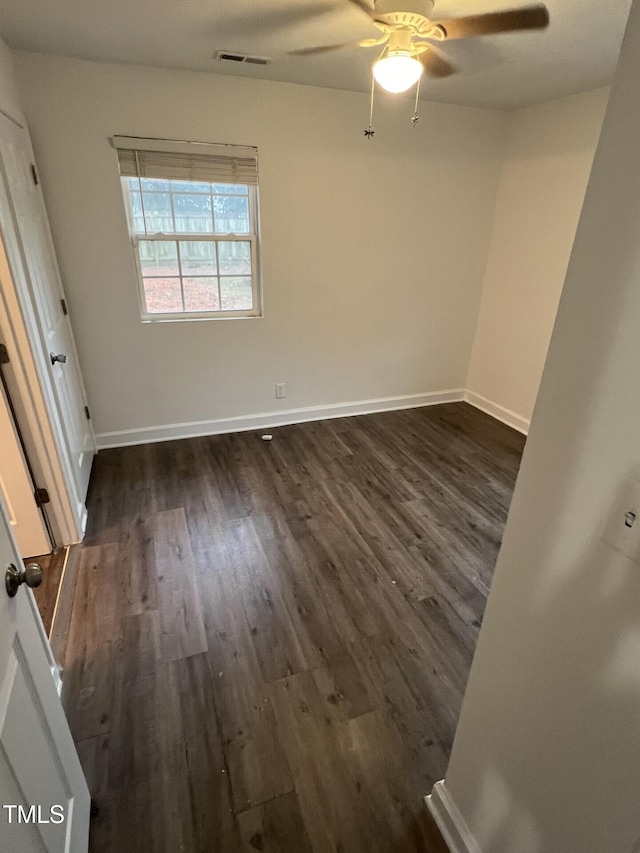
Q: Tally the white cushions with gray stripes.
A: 0